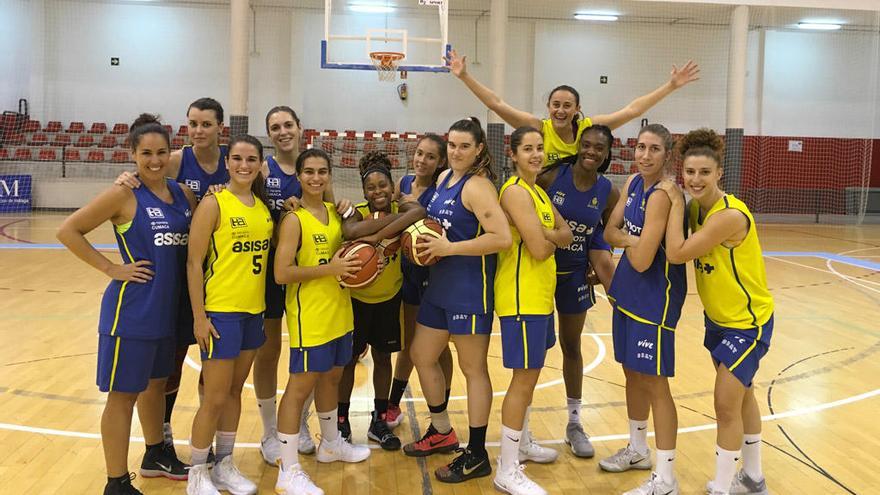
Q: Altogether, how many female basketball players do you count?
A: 13